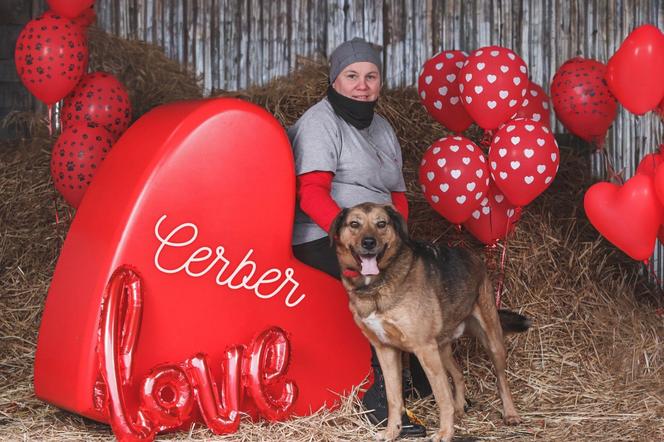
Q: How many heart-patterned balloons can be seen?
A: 6